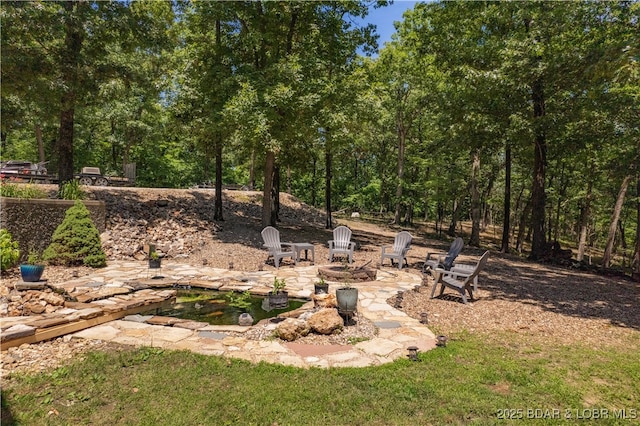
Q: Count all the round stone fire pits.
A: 1